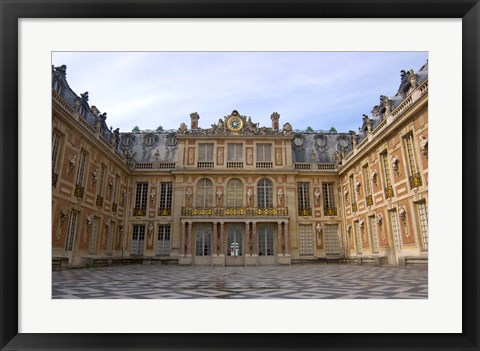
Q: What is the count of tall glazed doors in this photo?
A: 3